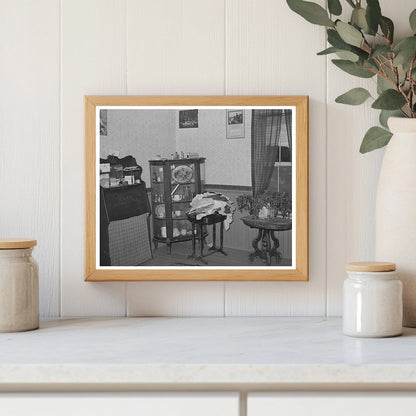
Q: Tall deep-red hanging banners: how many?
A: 0